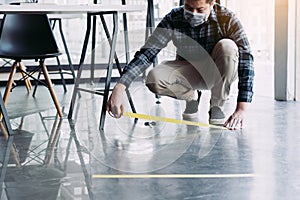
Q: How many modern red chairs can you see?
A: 0